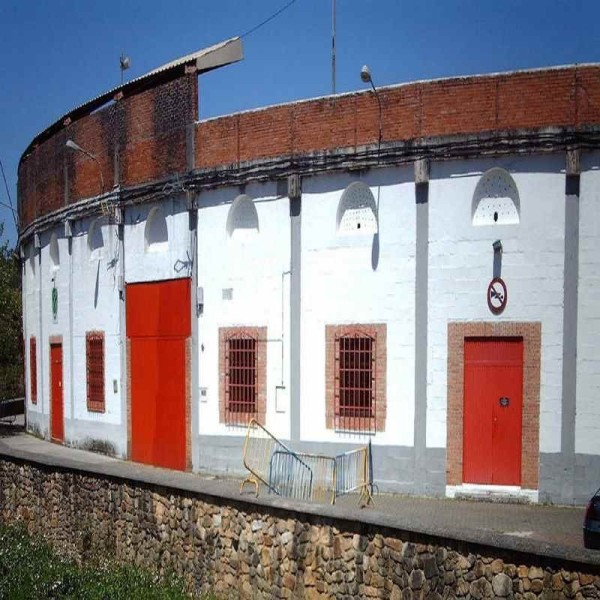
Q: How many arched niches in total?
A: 7